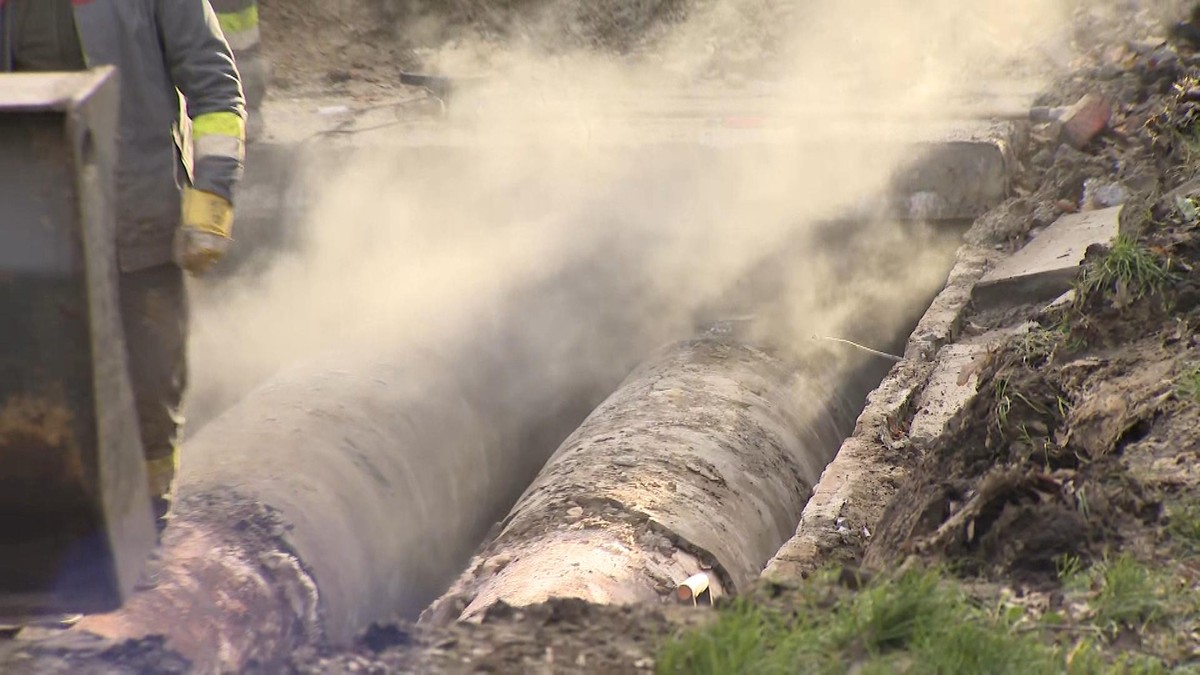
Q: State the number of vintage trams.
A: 0